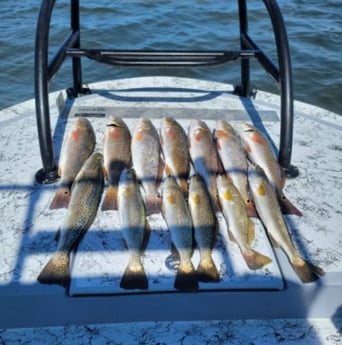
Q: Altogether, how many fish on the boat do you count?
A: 13